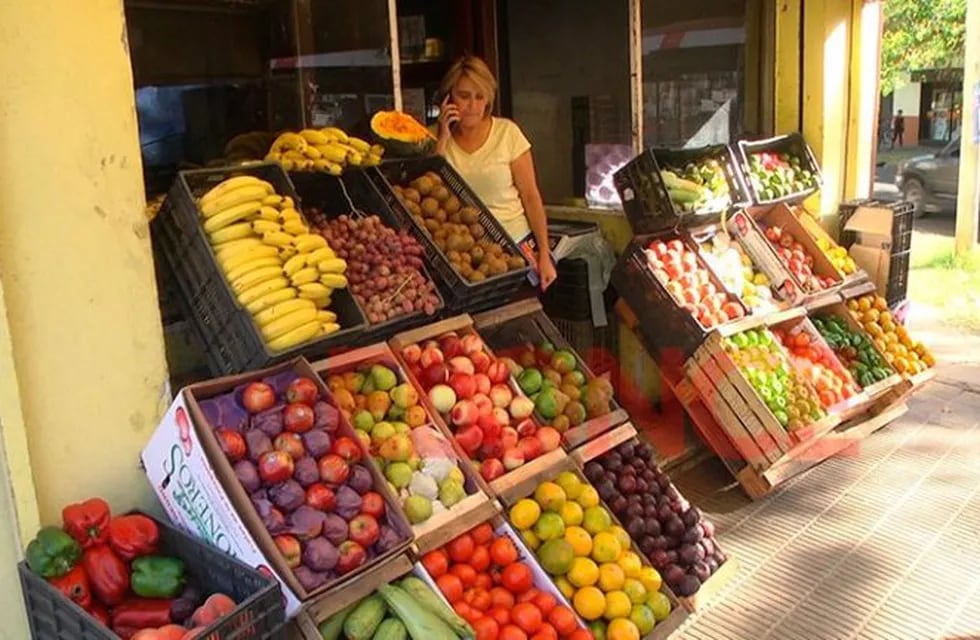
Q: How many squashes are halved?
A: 1